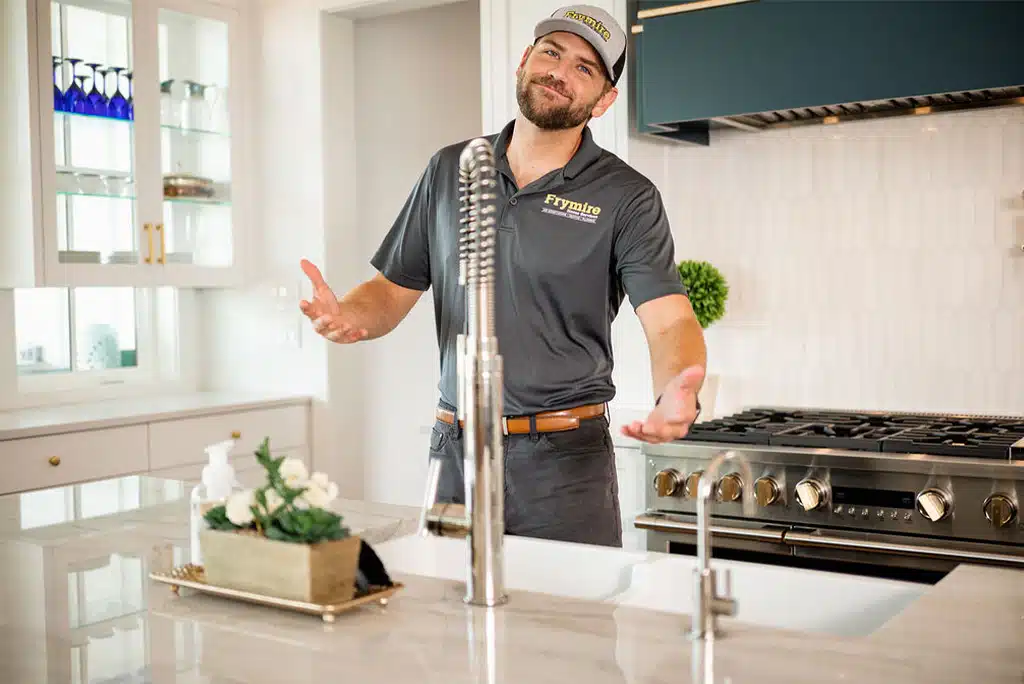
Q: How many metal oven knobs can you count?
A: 7